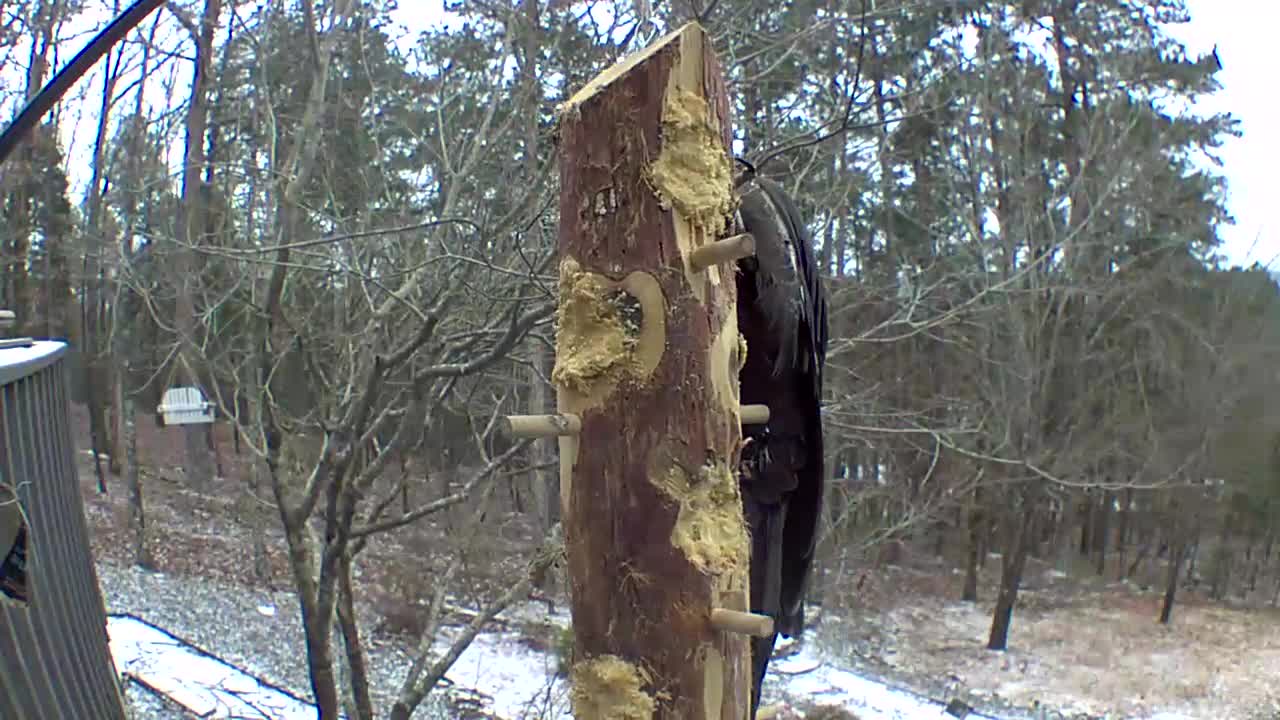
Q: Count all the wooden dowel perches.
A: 4